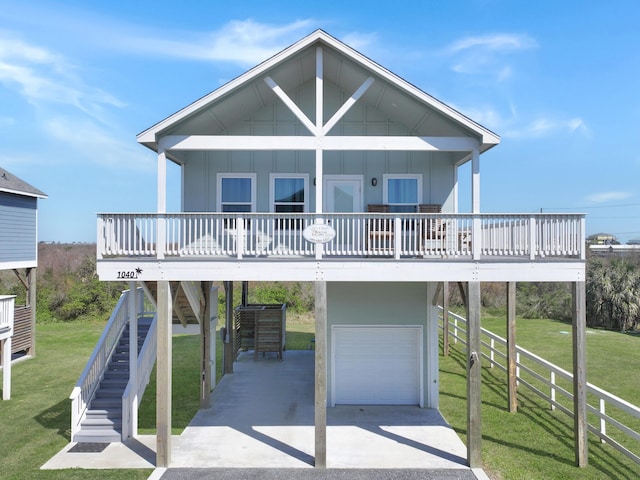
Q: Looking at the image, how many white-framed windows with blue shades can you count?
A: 3